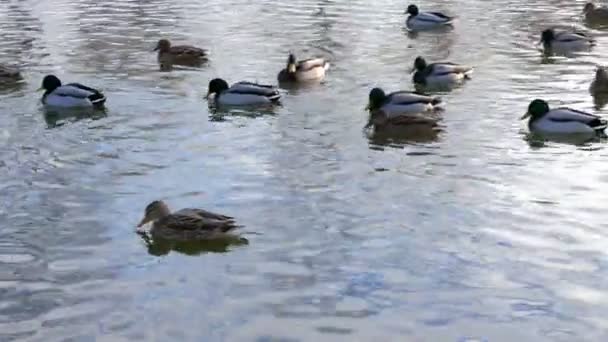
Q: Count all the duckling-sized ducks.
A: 0